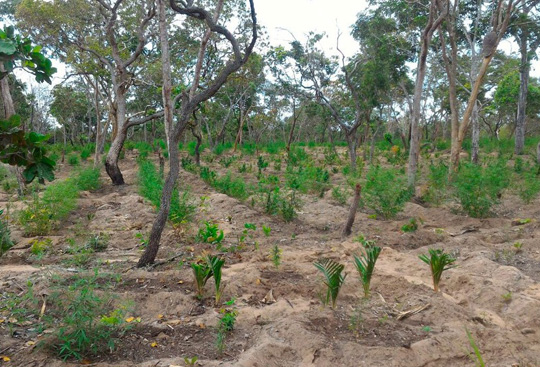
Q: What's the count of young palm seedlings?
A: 5